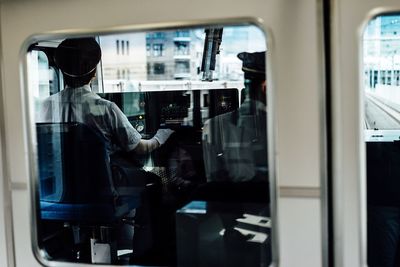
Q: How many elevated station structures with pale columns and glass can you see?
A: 1